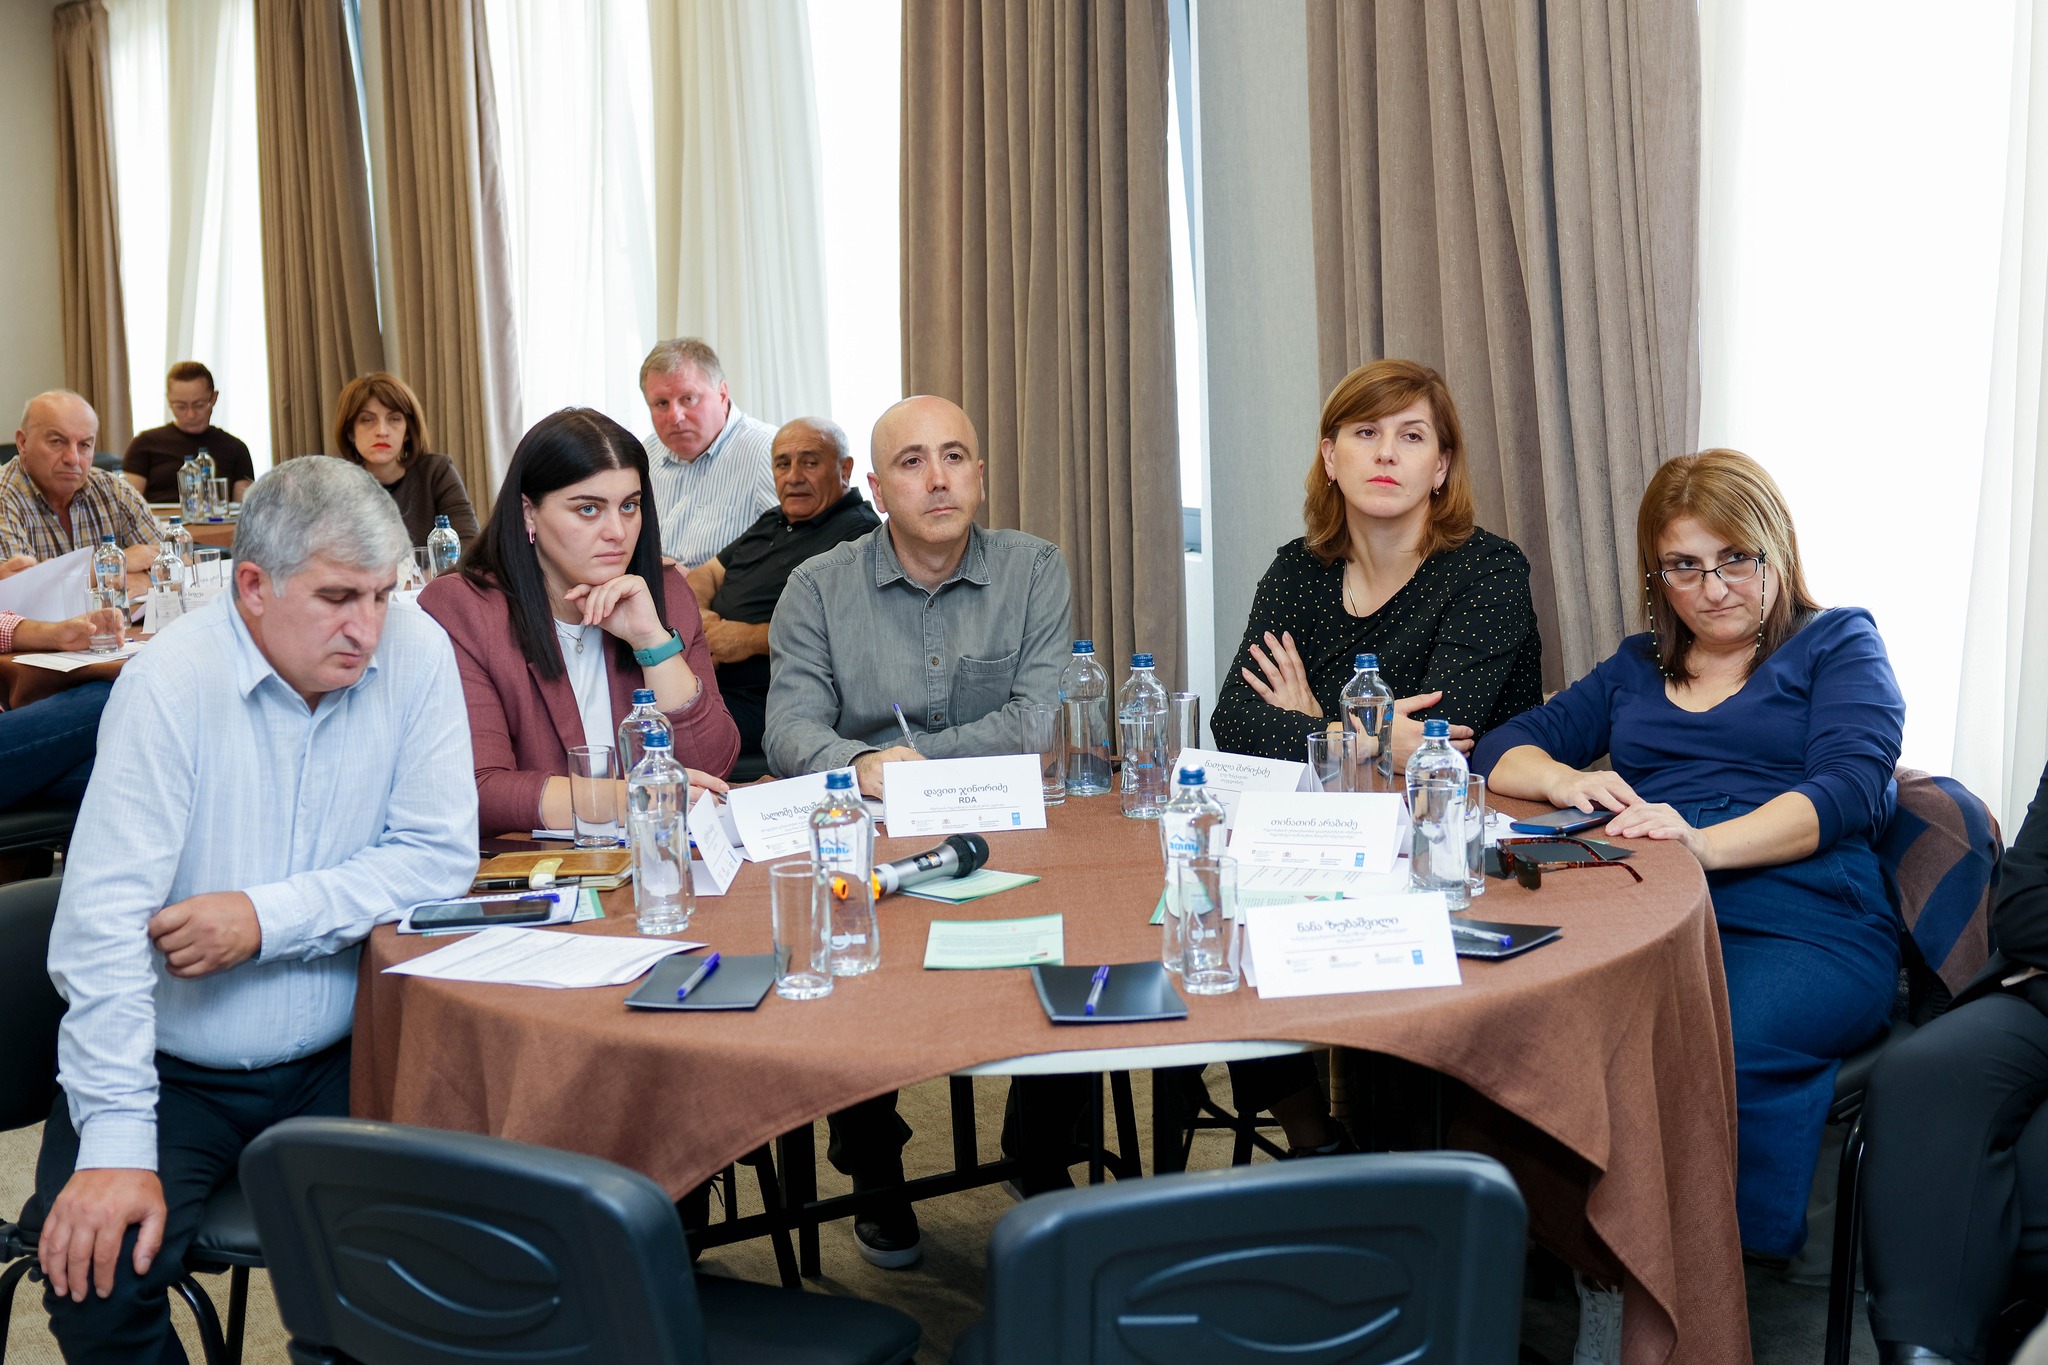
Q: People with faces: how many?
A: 10